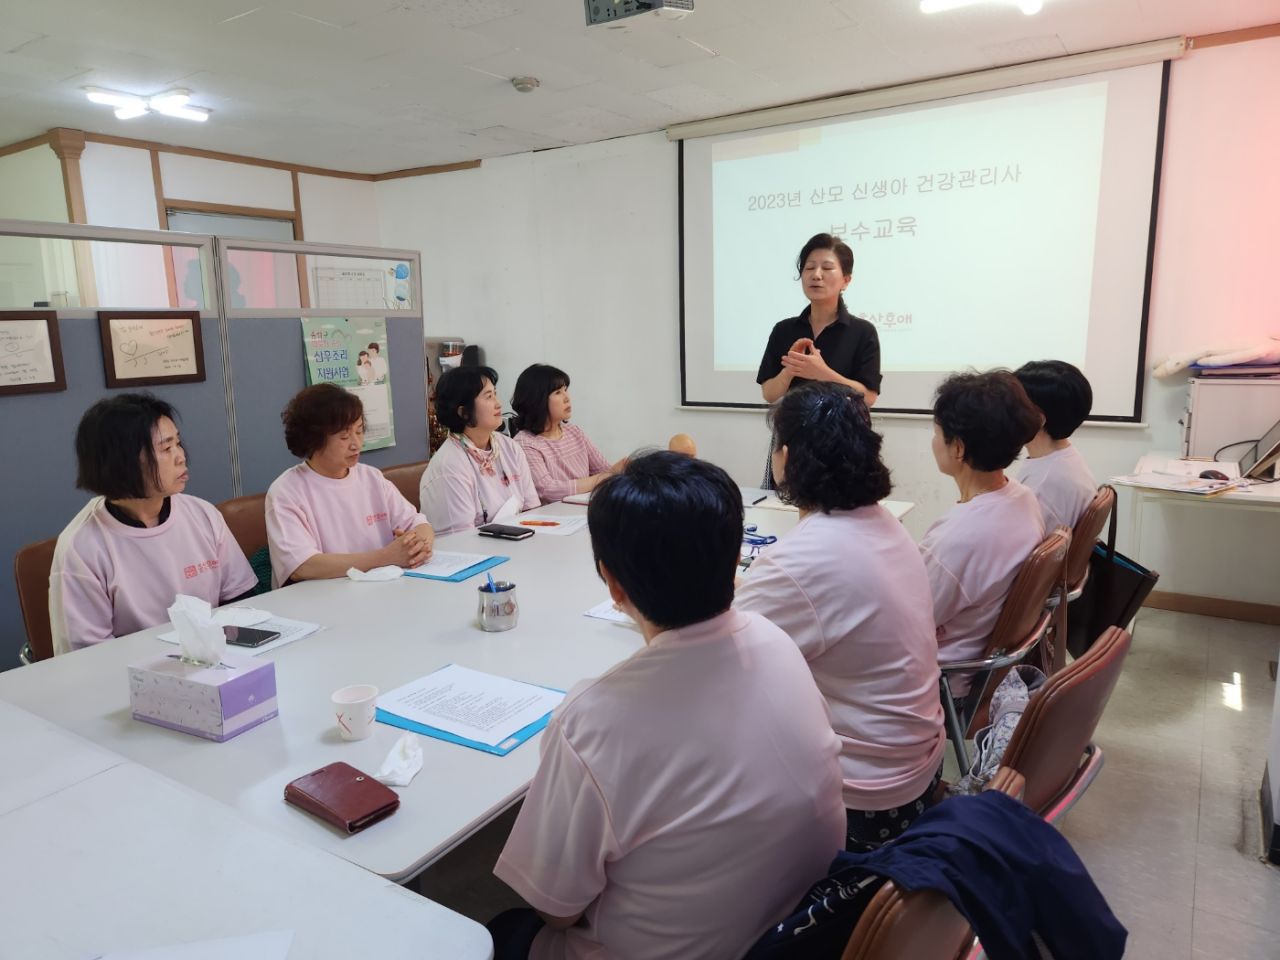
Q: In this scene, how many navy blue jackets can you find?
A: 1